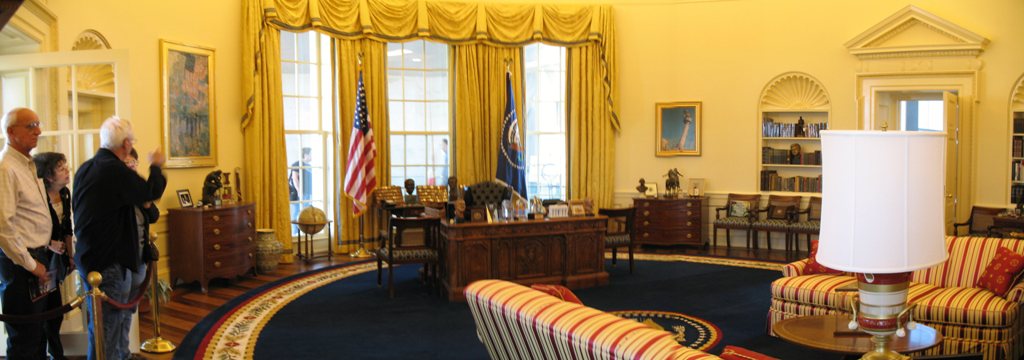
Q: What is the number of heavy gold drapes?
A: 4